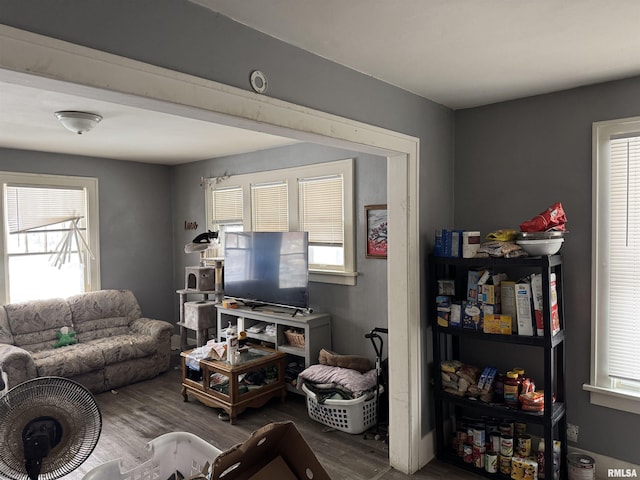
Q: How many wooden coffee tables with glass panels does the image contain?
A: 1